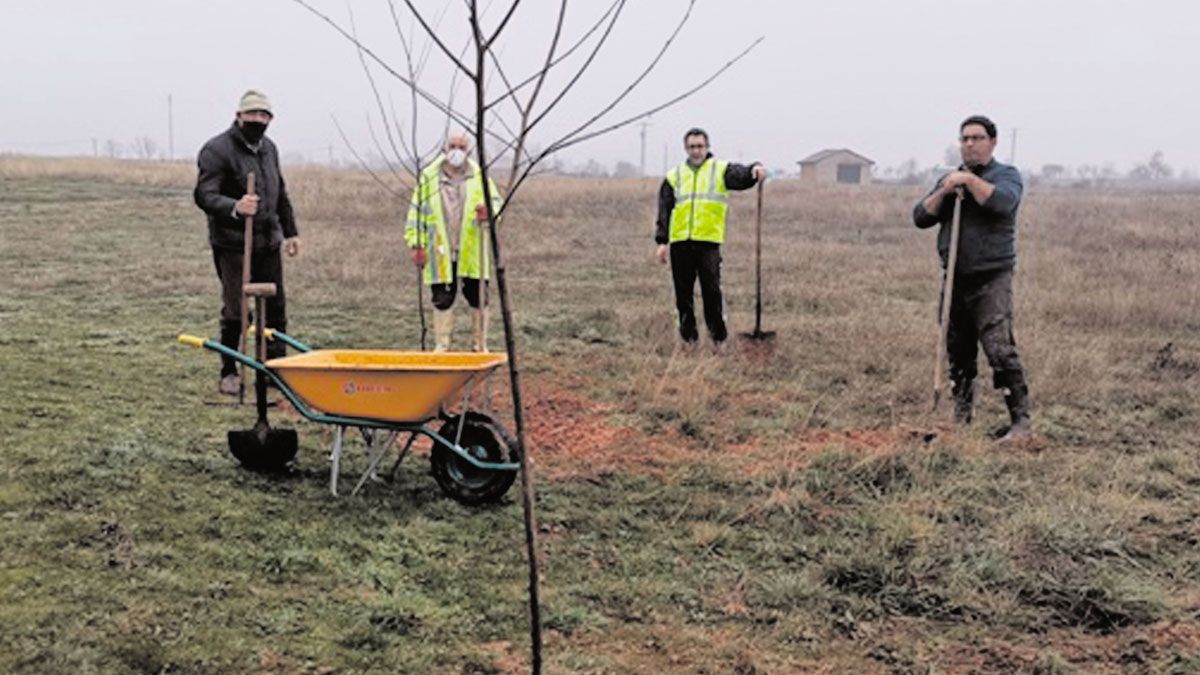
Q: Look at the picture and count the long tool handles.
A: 5